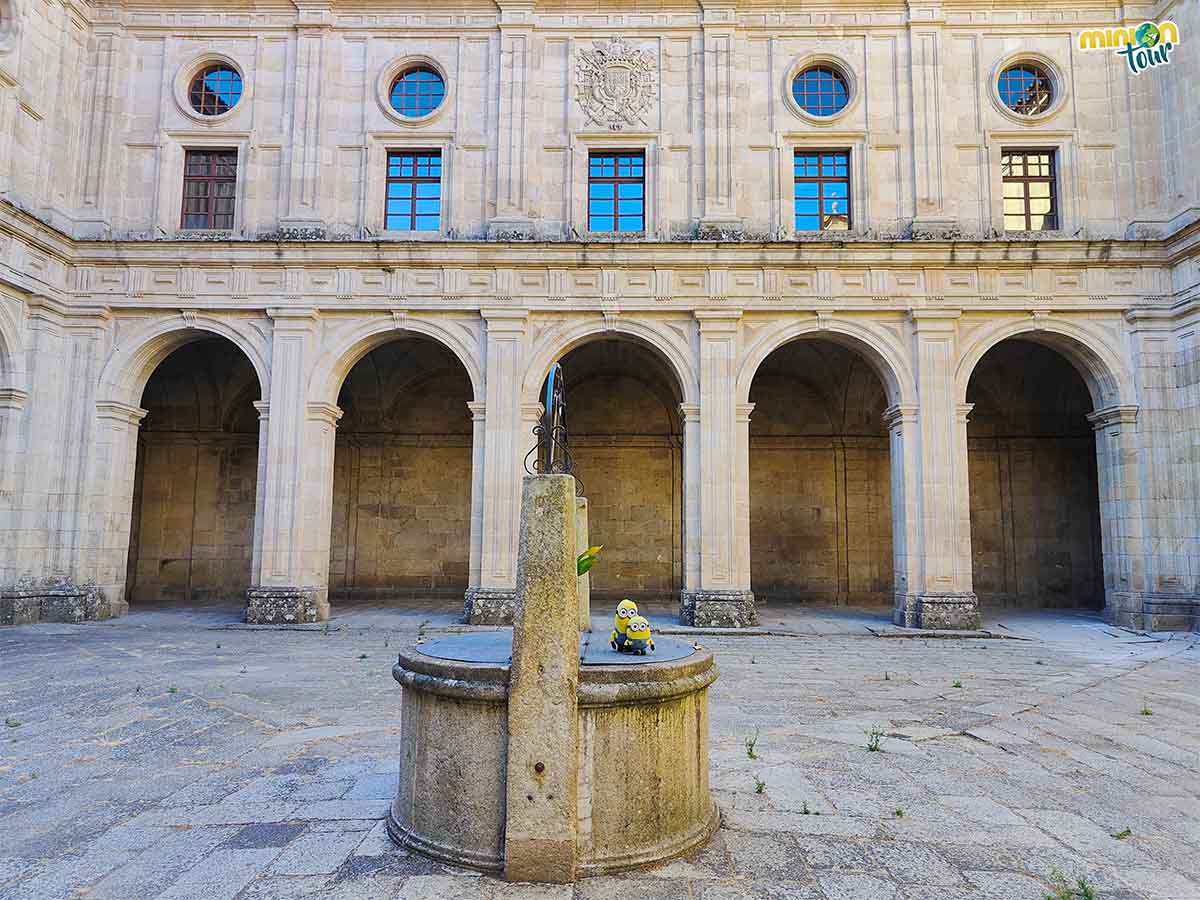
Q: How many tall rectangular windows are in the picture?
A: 5